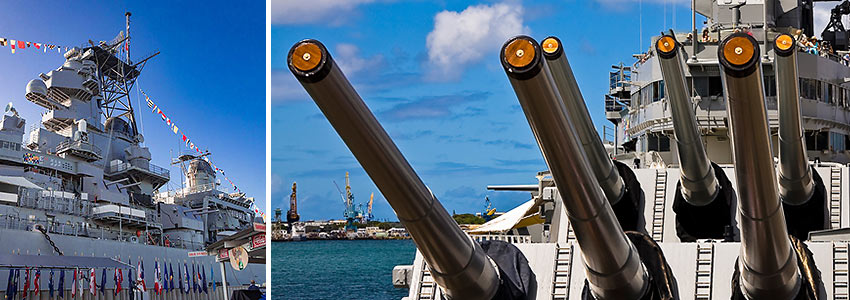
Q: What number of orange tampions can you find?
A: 6